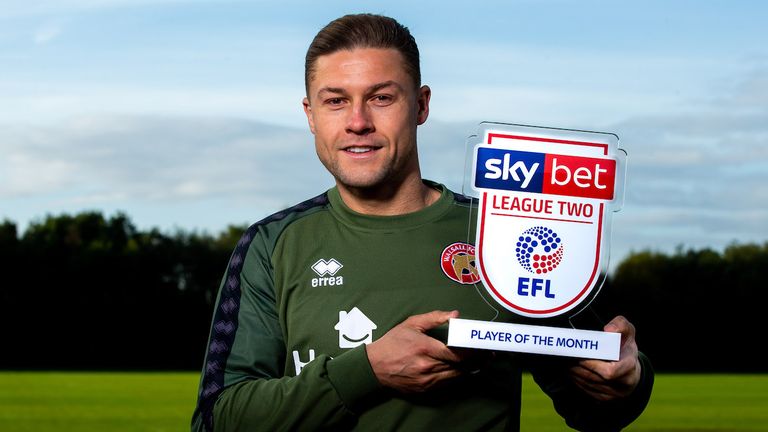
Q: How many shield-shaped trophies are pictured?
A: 1